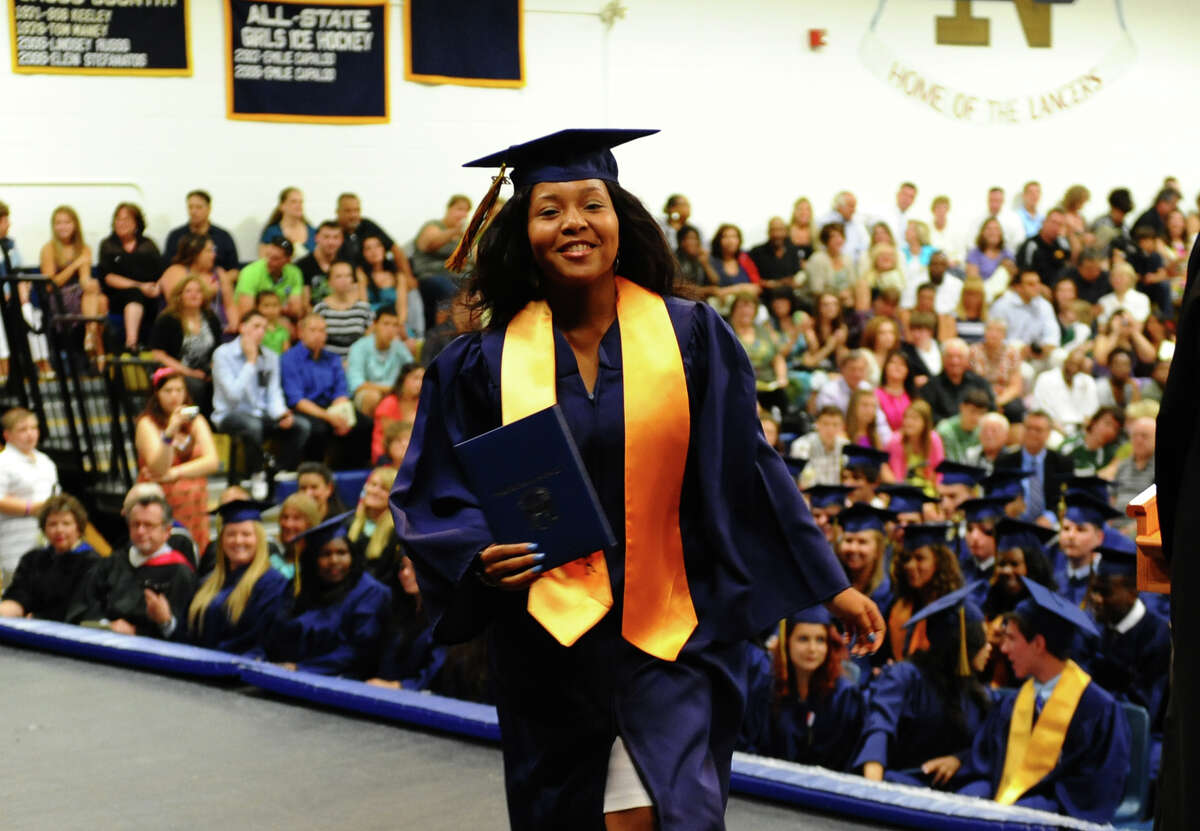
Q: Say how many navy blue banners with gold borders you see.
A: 3